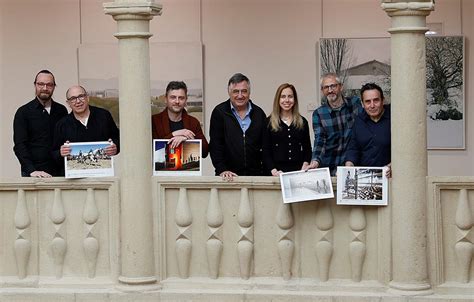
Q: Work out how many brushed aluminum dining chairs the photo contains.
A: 0